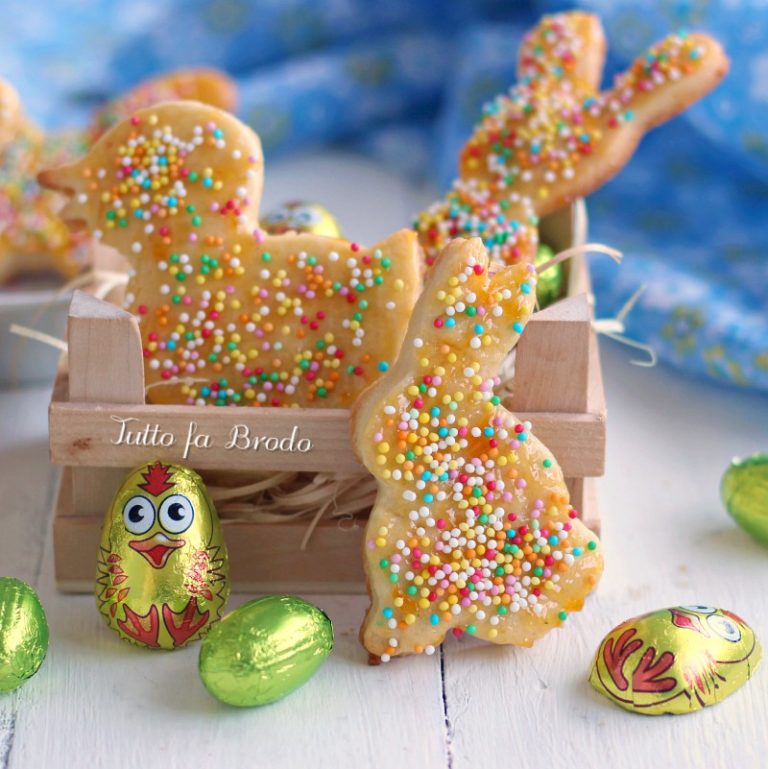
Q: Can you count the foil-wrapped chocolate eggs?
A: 7